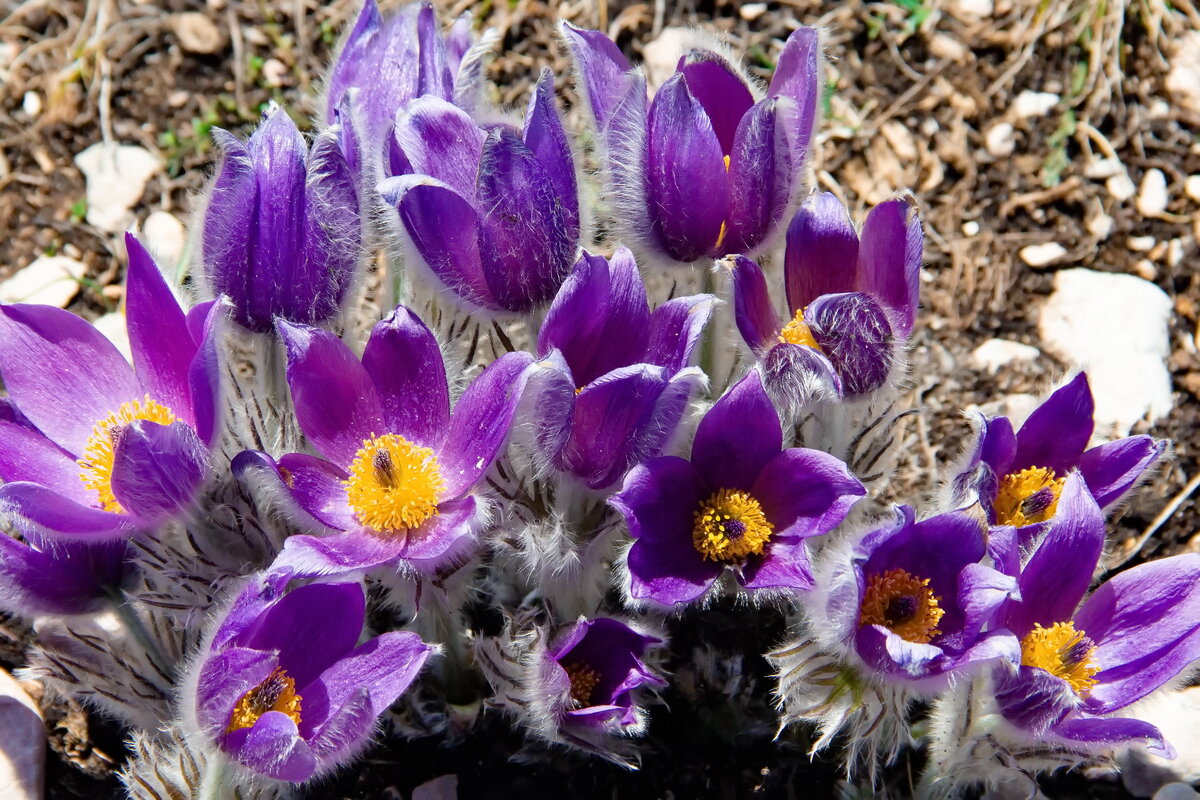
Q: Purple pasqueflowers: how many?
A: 15